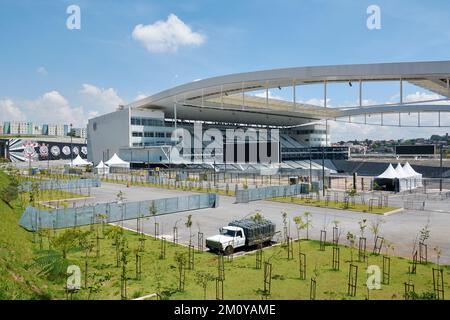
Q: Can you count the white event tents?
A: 6